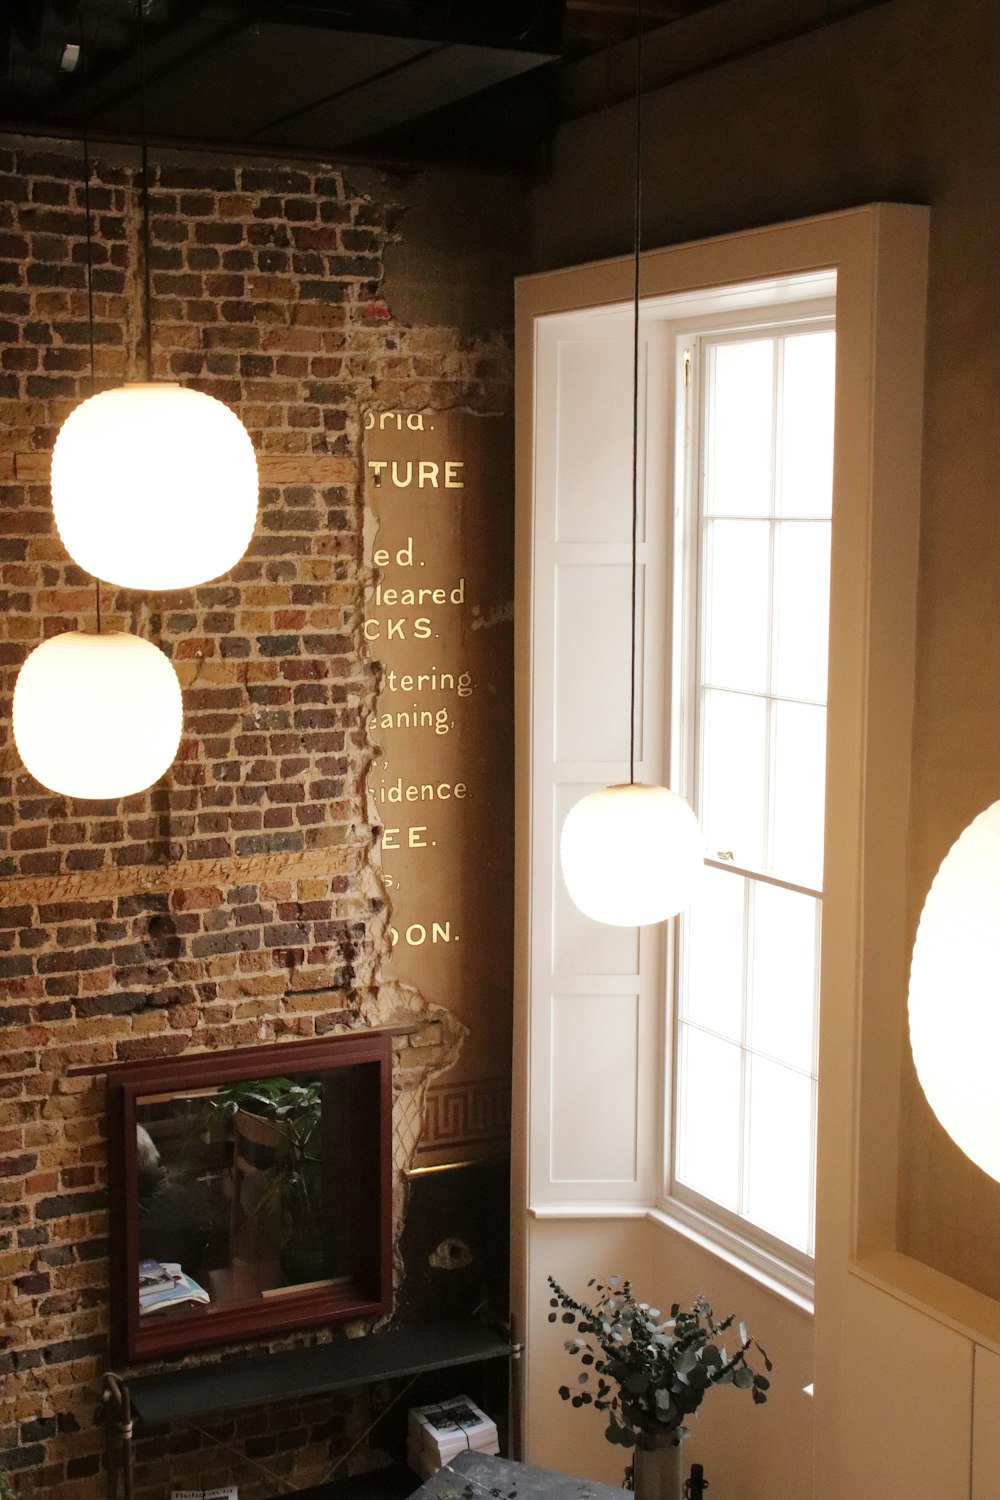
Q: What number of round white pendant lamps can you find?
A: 4